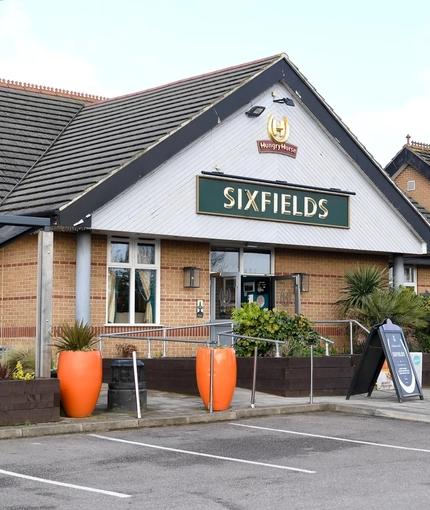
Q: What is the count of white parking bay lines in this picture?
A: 3